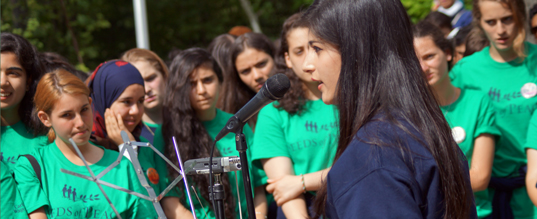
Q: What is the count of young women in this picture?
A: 10